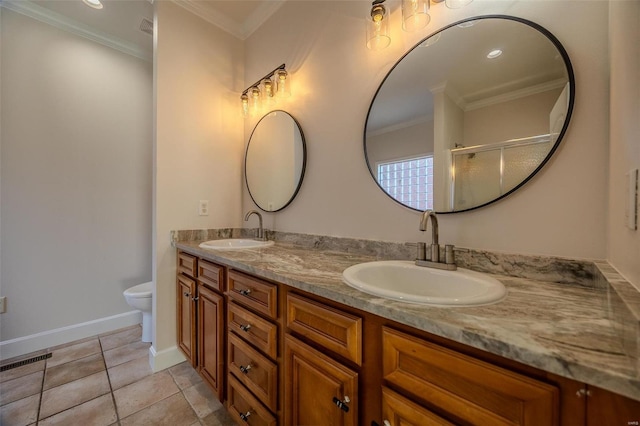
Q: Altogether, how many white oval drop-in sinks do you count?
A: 2